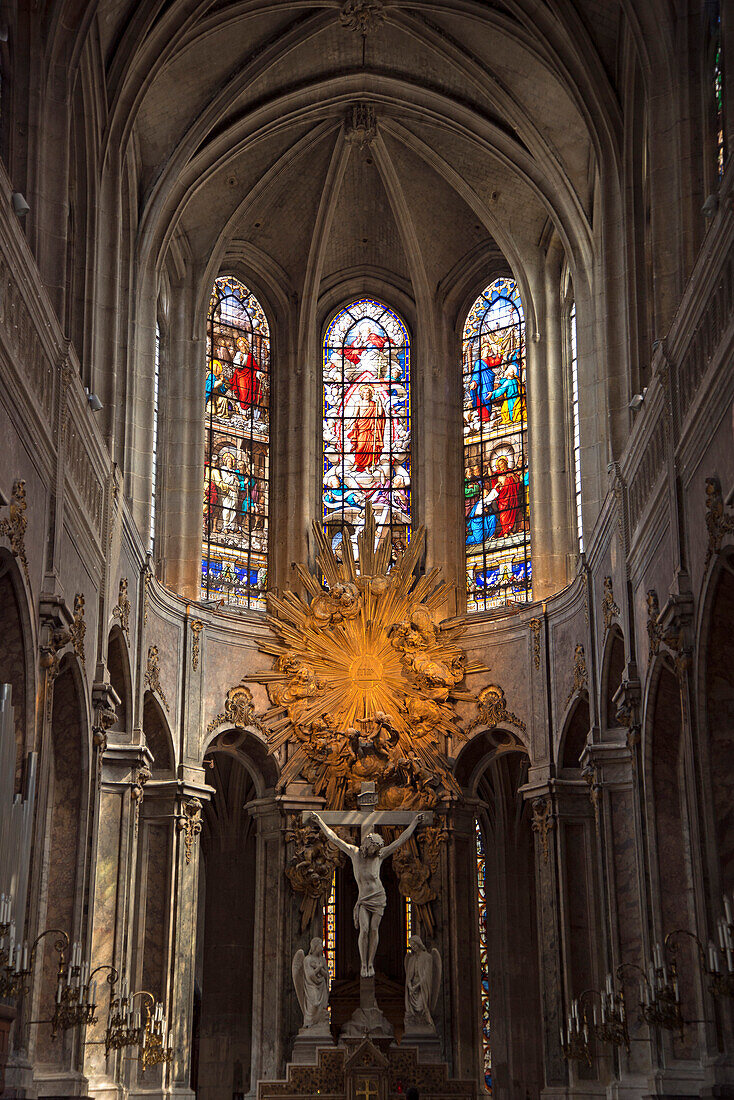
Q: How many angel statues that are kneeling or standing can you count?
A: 2